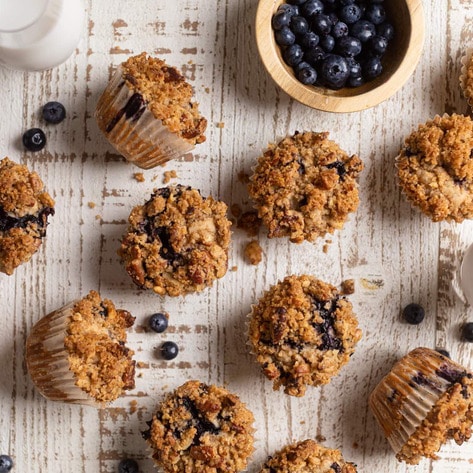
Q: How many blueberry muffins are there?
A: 11